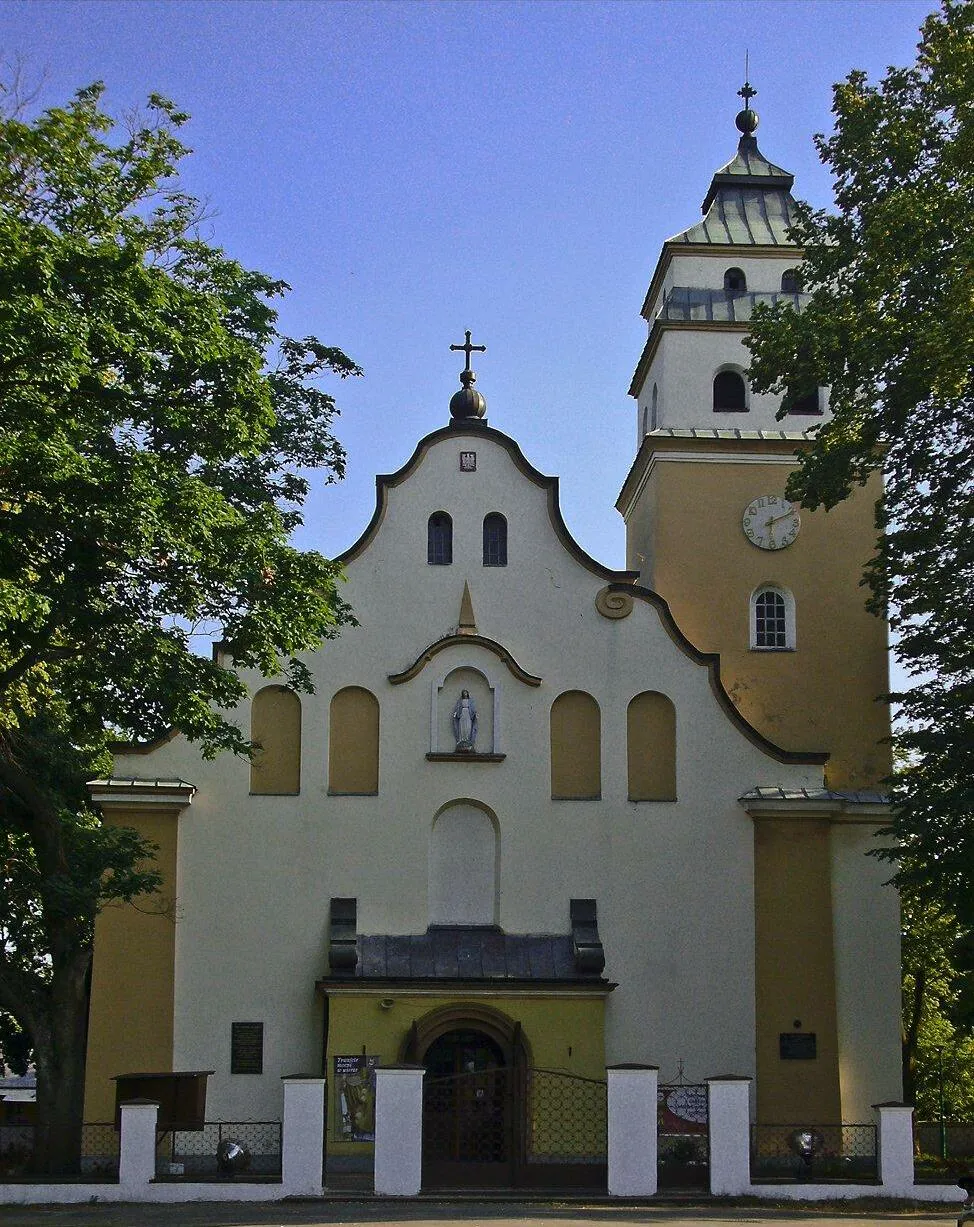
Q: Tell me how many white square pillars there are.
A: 6